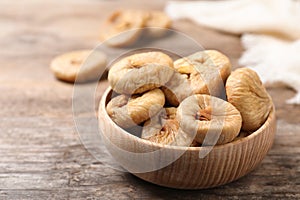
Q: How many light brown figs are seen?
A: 10